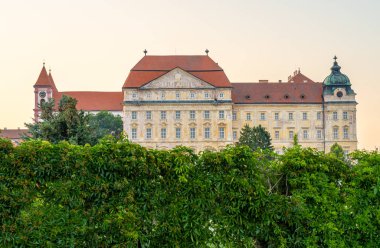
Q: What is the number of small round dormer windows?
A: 4